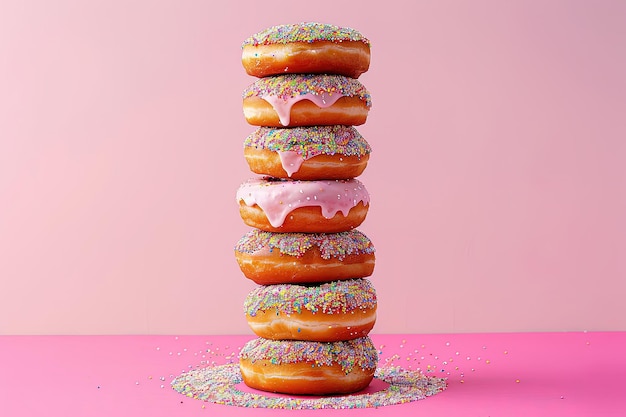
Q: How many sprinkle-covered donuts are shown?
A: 6